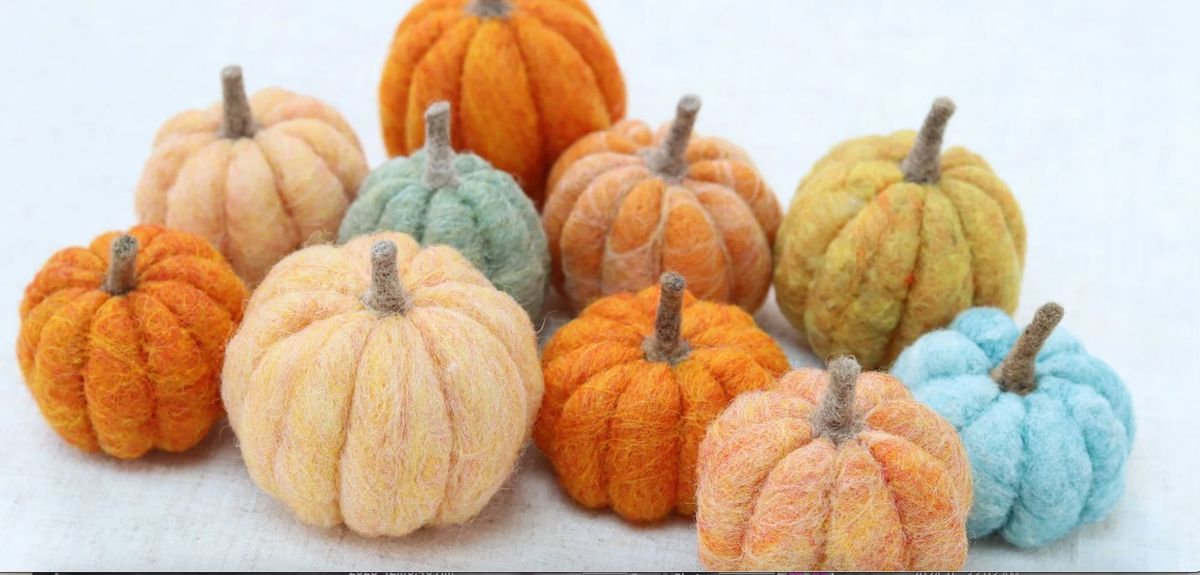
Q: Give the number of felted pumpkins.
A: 10